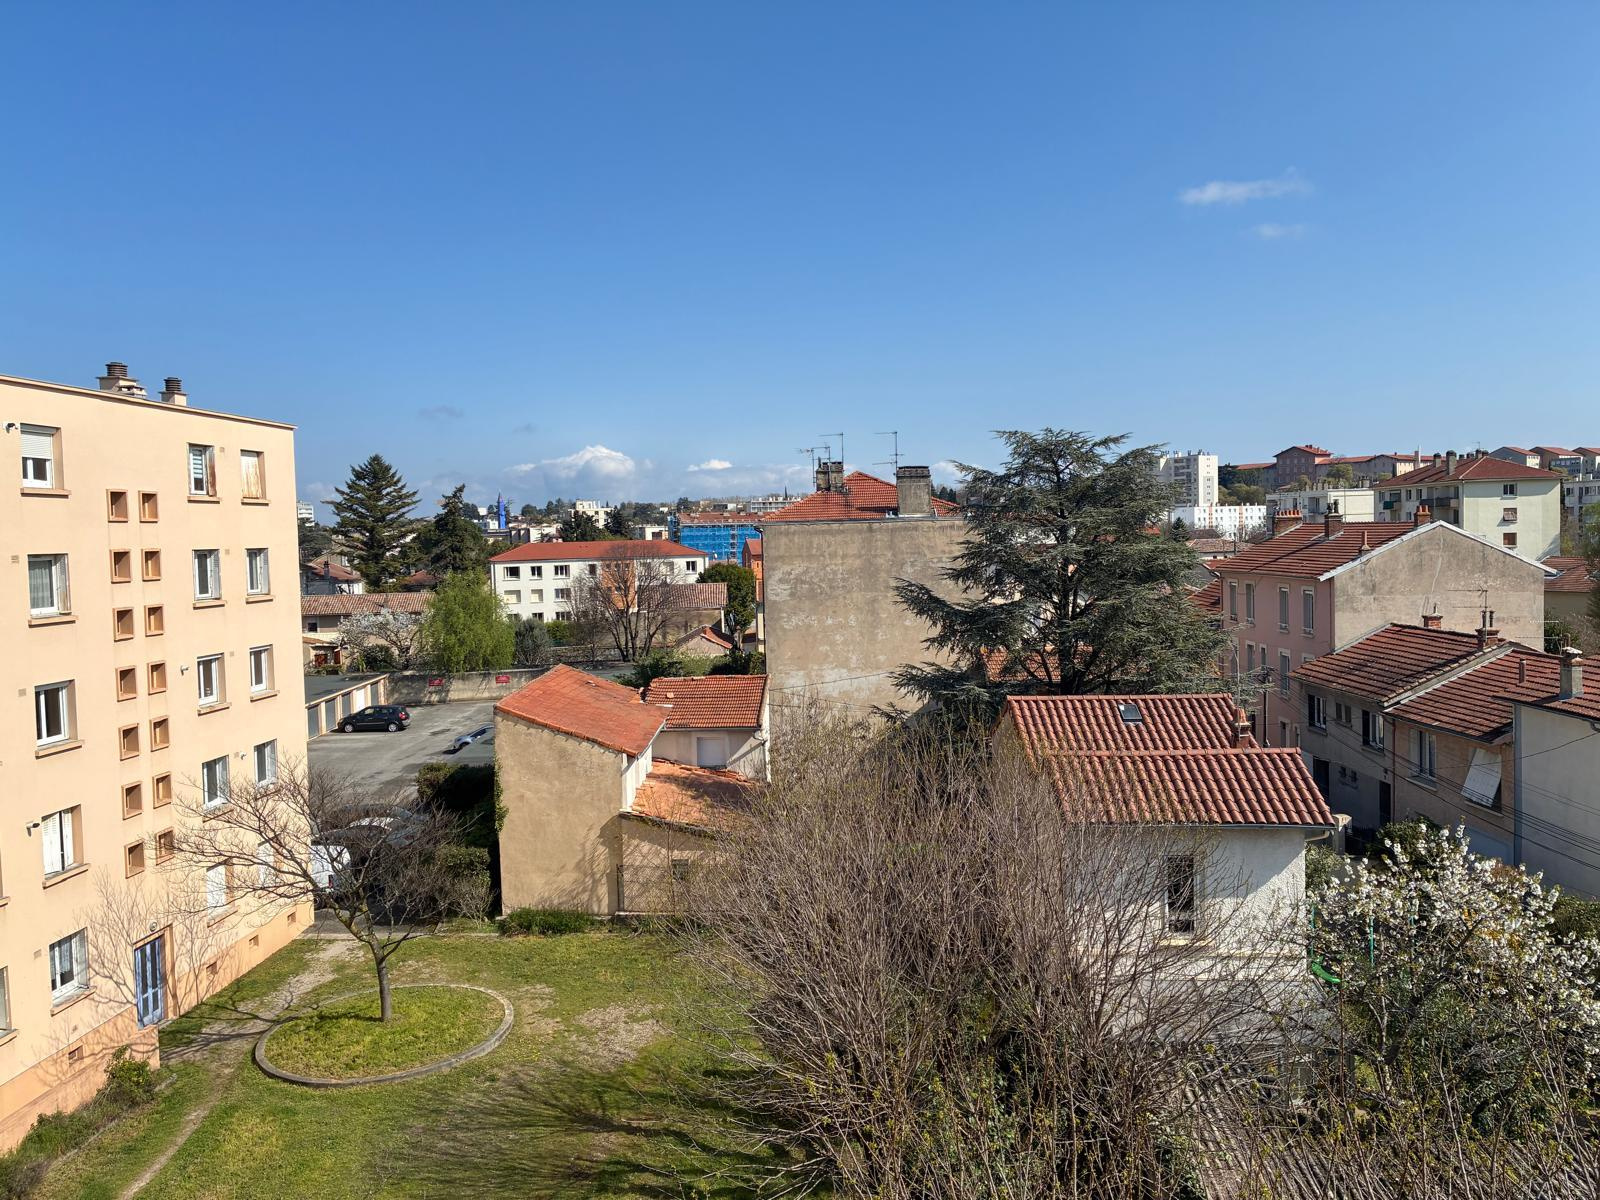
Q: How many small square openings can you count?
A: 14